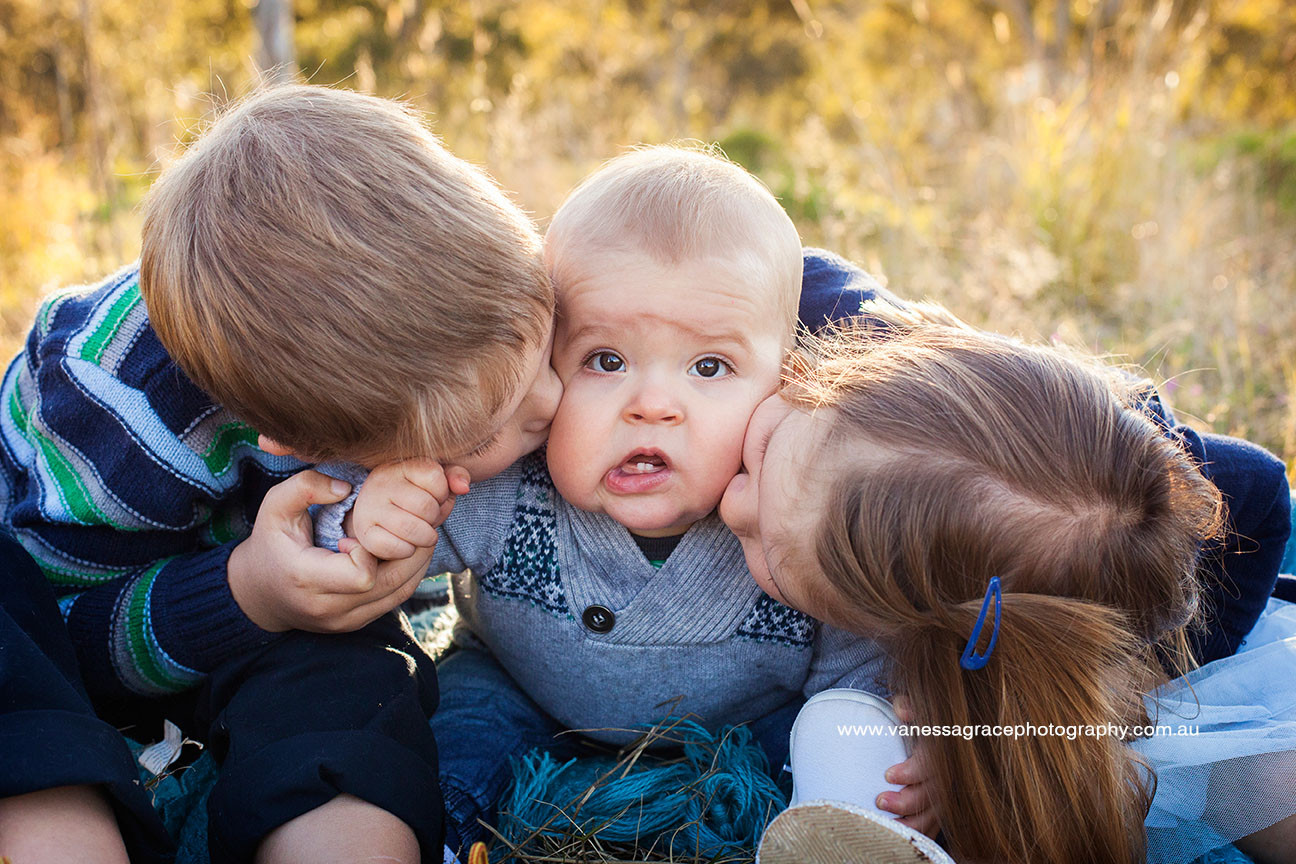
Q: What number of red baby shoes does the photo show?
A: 0